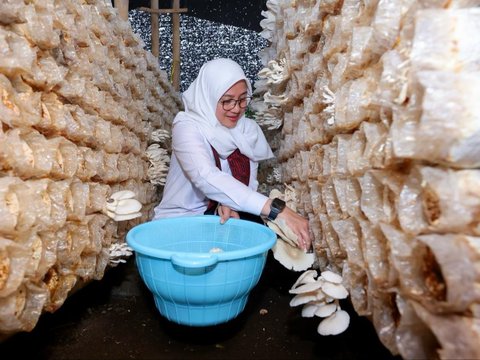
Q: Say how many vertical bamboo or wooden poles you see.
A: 3